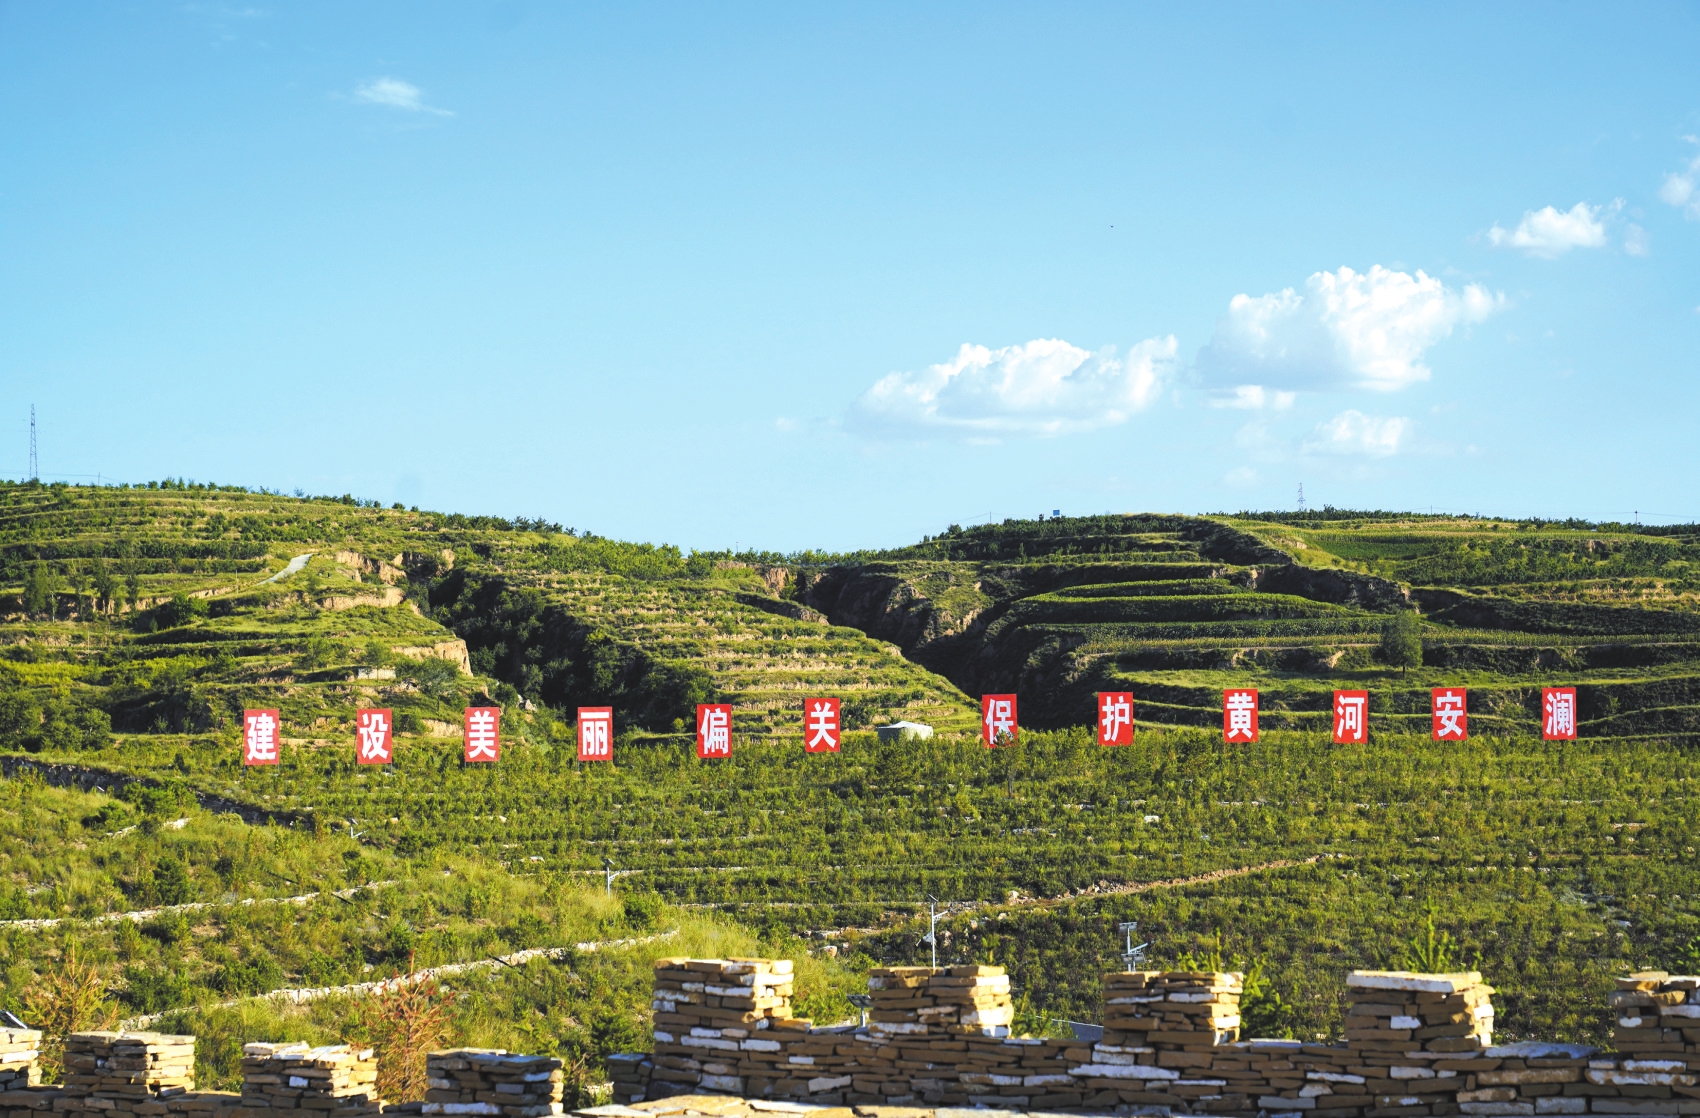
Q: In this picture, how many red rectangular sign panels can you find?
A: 12